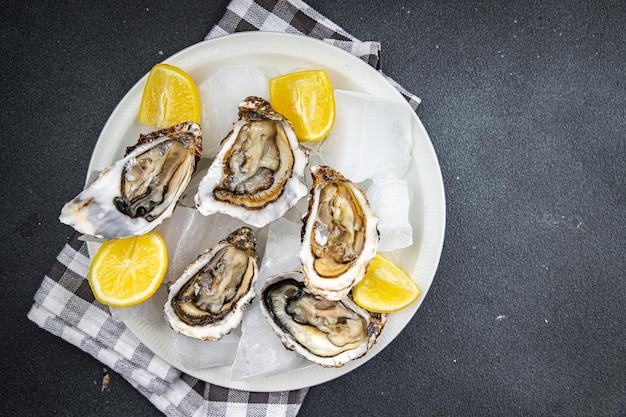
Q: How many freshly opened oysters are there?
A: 5